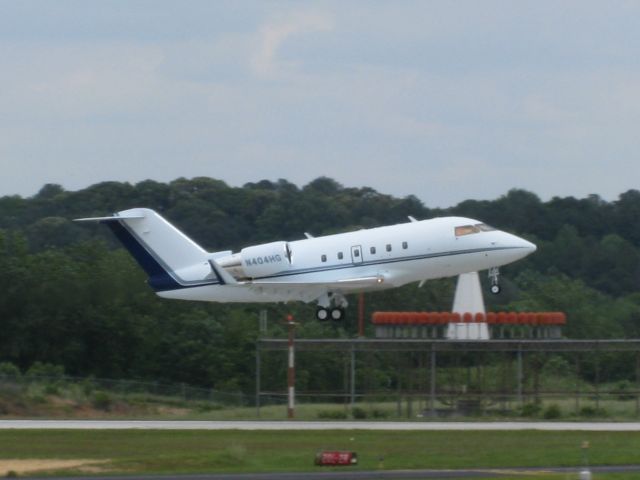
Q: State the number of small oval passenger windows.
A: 6